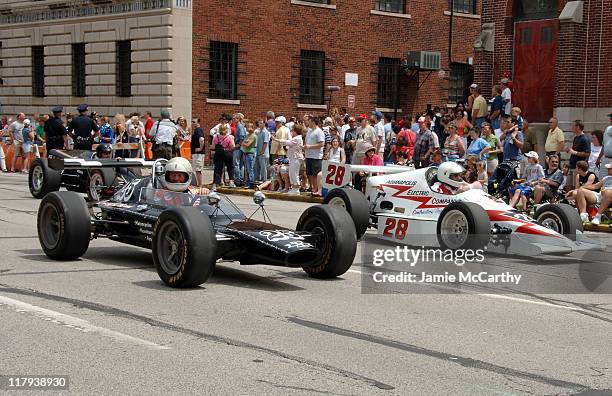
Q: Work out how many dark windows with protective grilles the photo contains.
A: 7